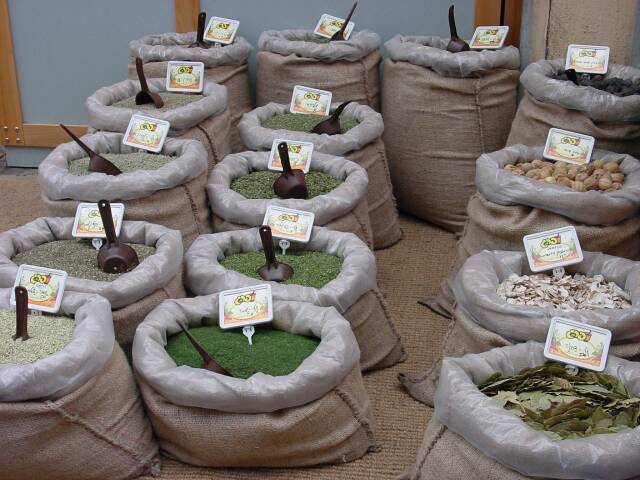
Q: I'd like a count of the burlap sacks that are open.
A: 15